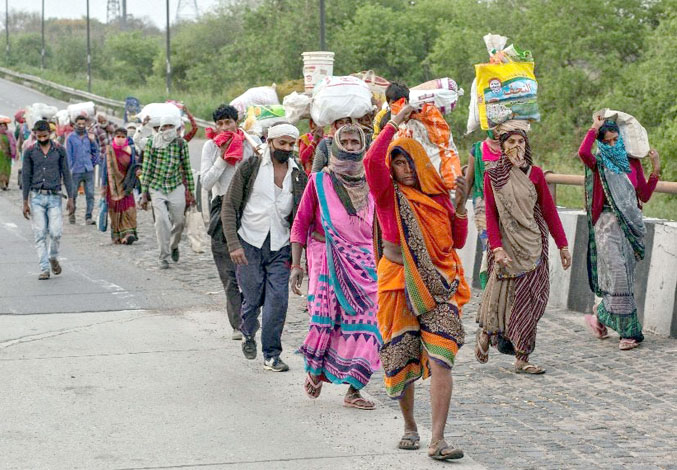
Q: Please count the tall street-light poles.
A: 5